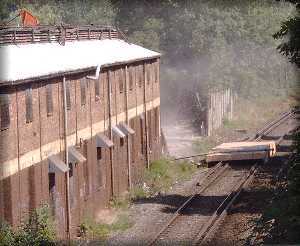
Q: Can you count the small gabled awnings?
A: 5